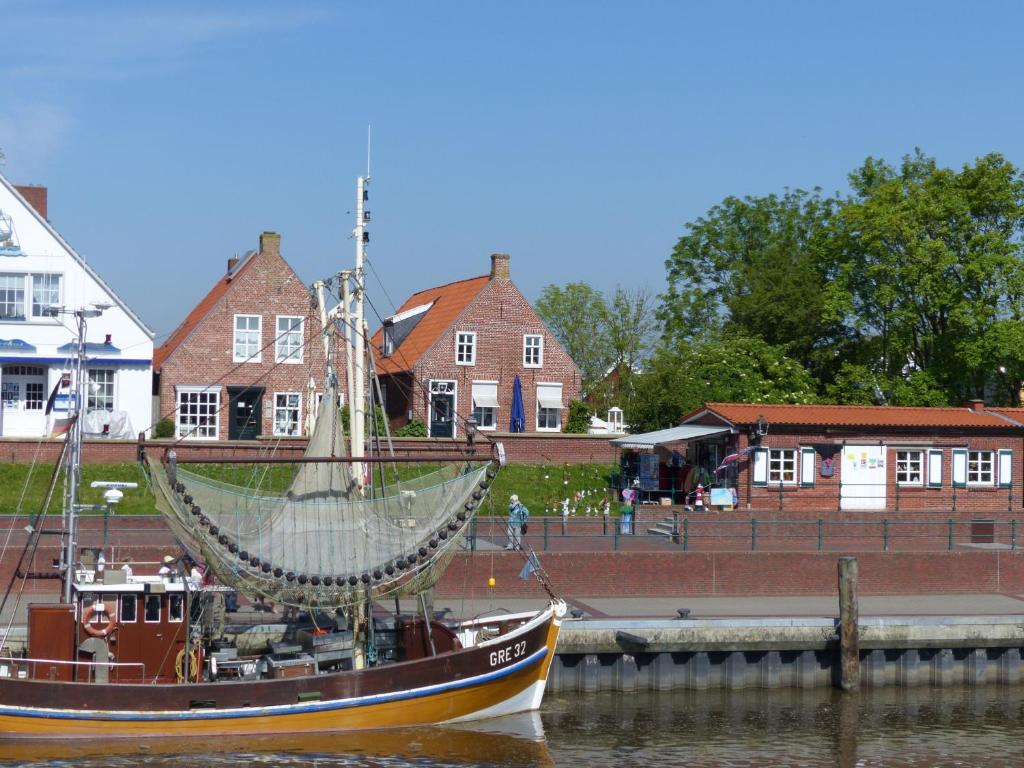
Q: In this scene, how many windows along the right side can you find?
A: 3